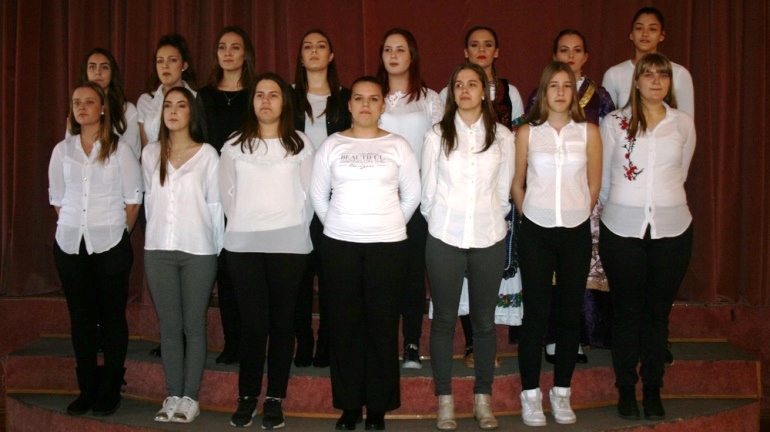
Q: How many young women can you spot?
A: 15